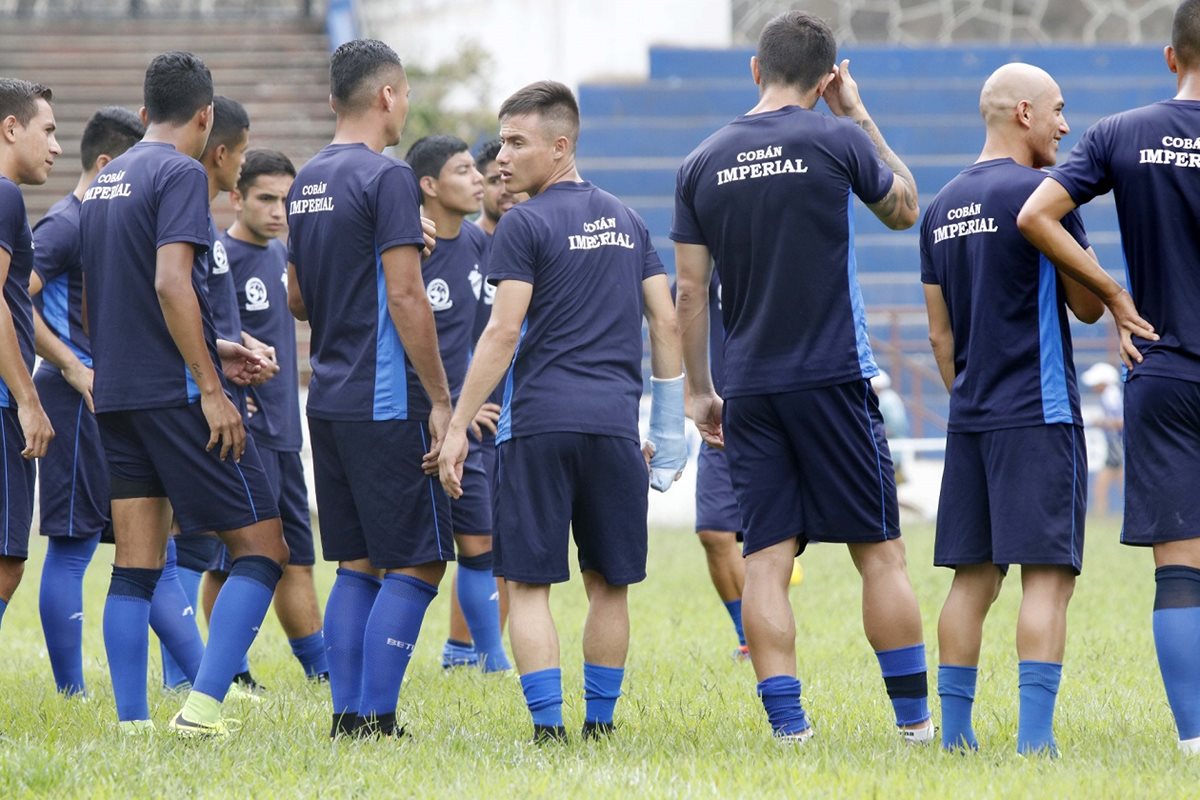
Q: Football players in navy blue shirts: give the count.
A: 13